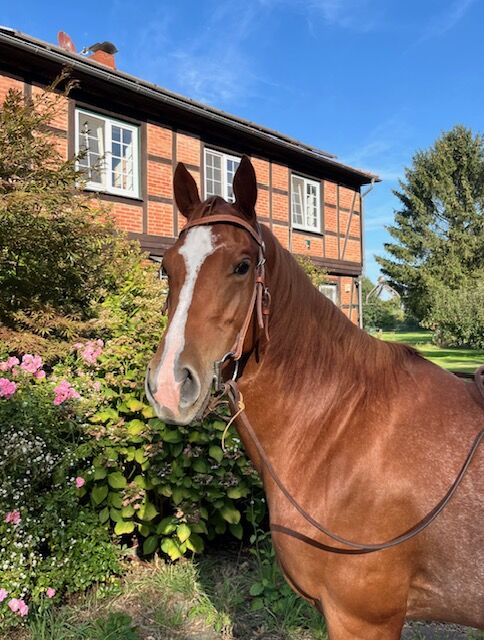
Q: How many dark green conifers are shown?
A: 1